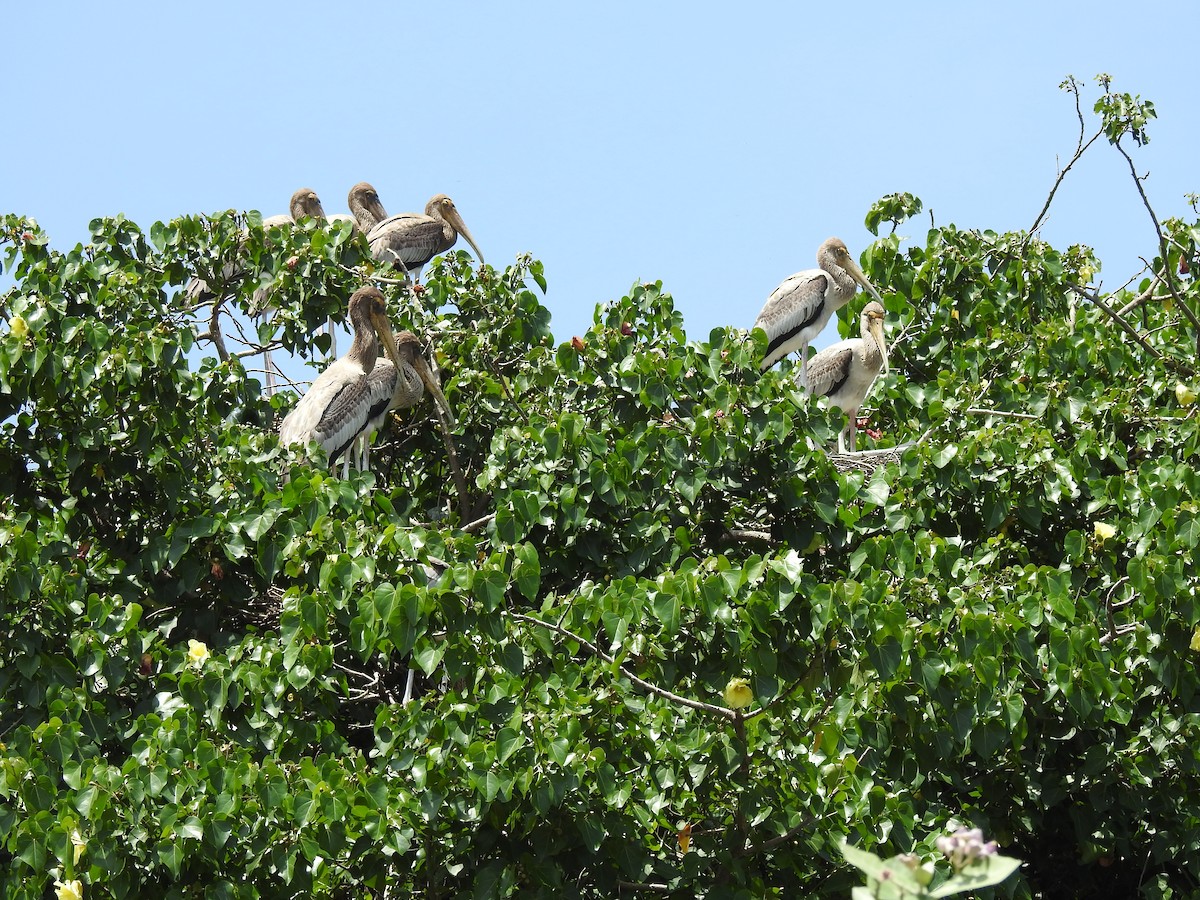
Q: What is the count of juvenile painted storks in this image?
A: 7